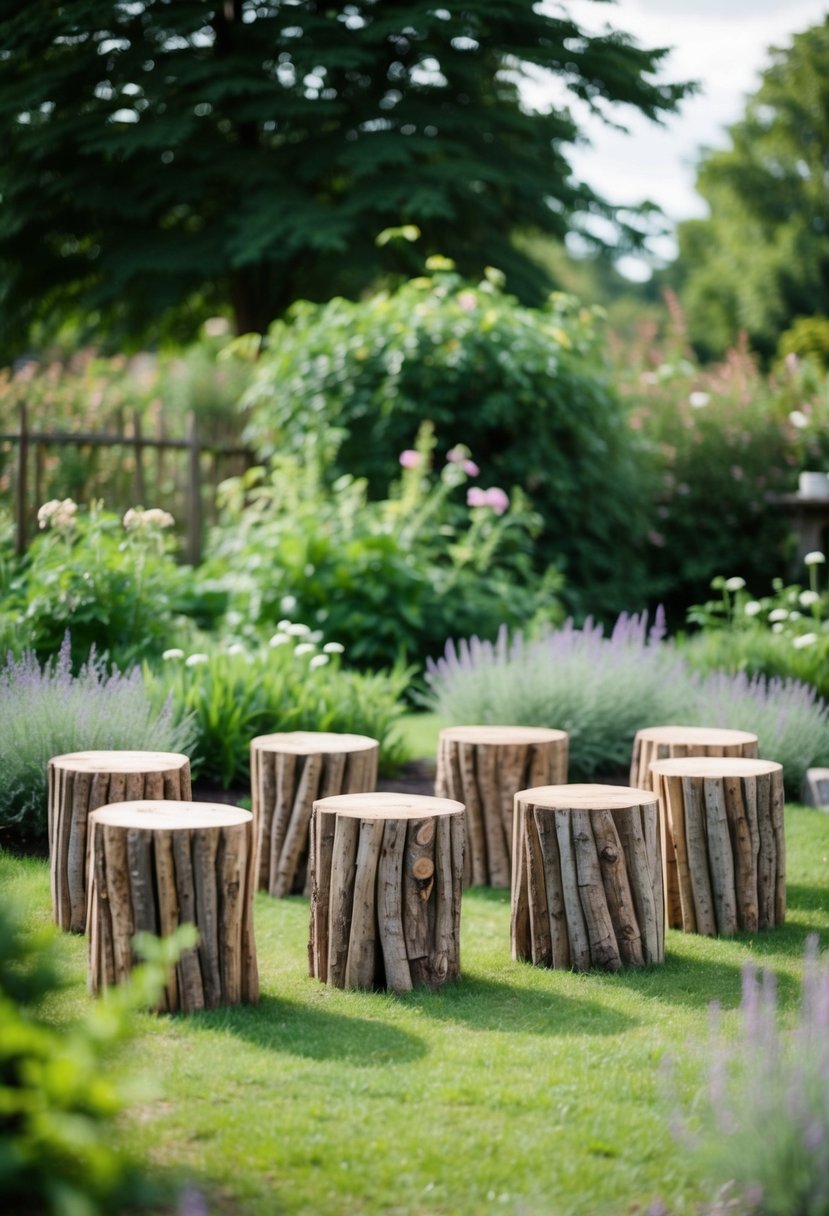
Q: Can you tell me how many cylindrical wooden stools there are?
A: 8